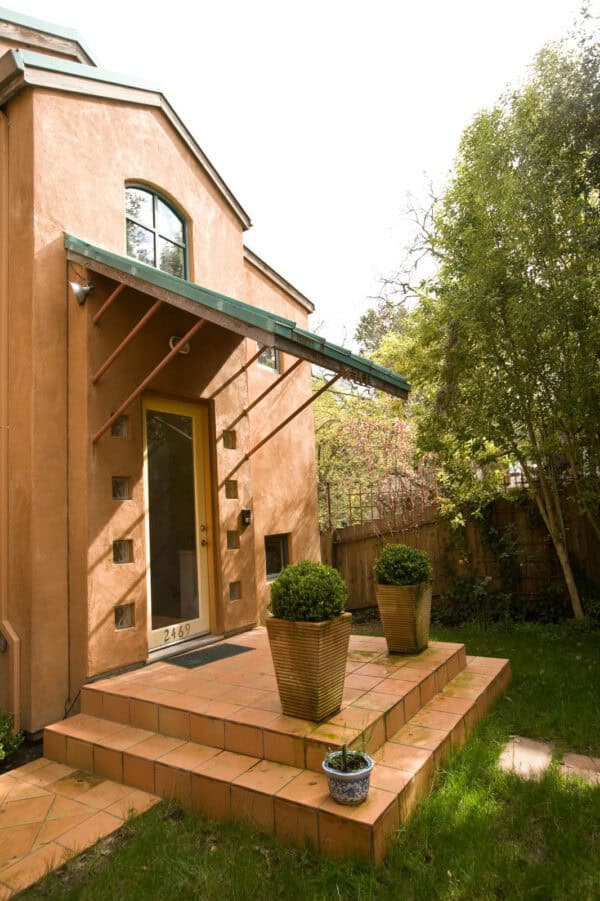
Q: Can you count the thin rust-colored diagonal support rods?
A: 6